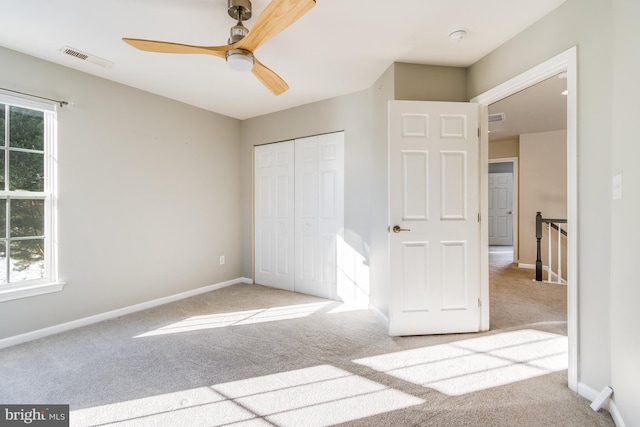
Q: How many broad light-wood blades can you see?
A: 3